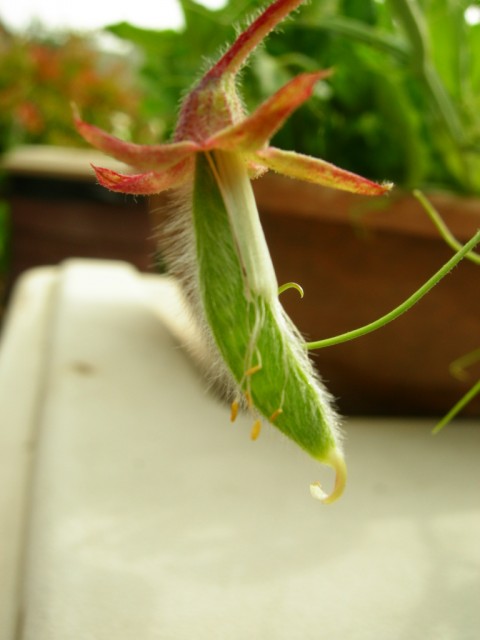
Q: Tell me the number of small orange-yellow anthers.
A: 5